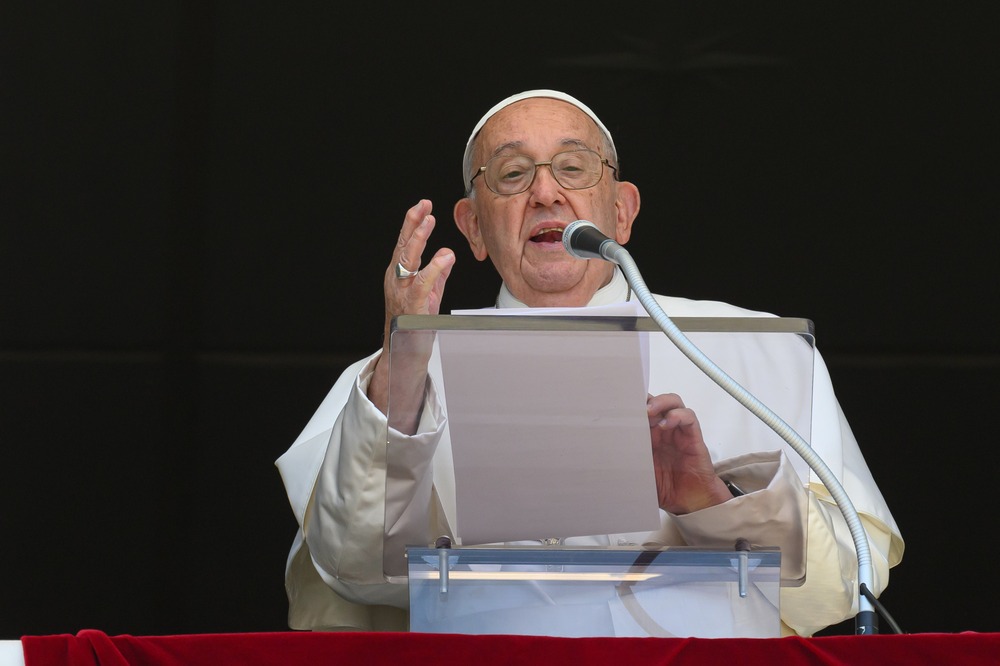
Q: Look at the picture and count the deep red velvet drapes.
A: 1